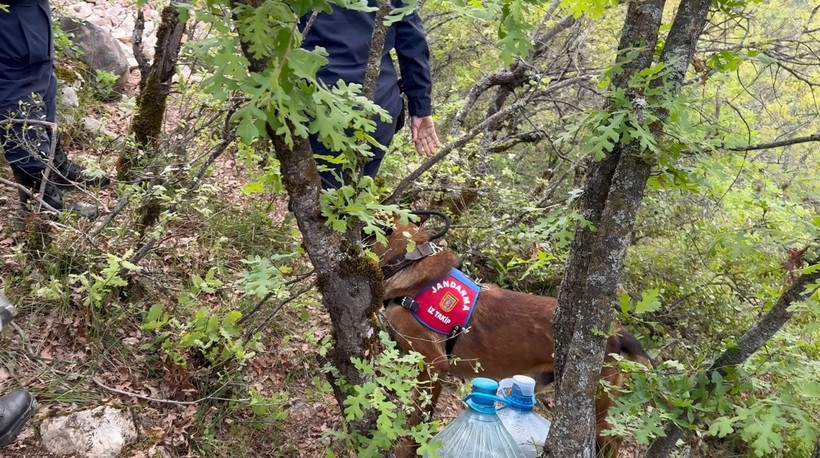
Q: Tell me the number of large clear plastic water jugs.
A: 2